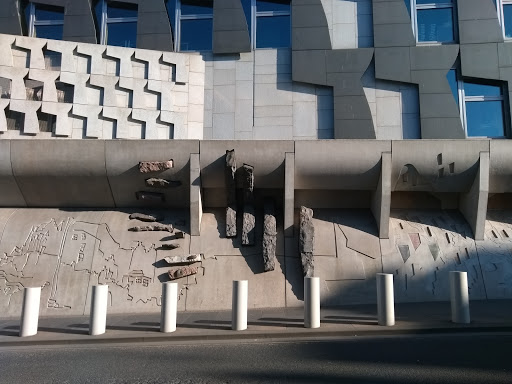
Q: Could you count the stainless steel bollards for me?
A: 7